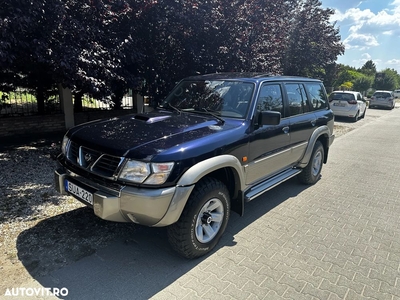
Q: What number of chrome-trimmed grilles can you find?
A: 1